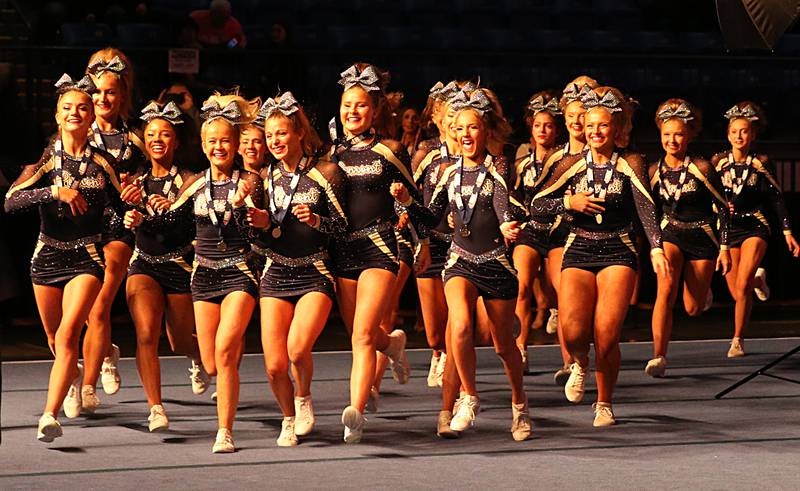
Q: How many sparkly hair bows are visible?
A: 15